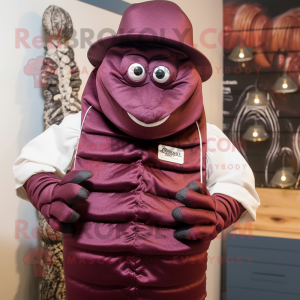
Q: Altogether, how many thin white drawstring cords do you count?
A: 2